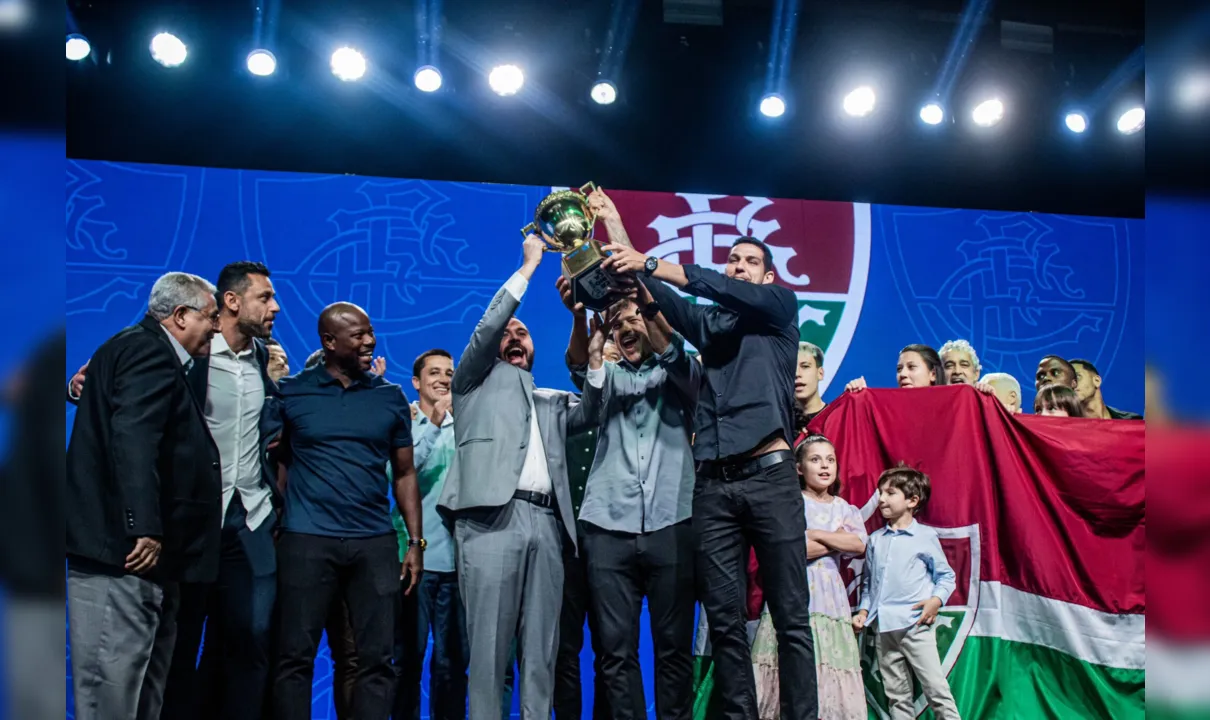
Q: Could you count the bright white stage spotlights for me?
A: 13